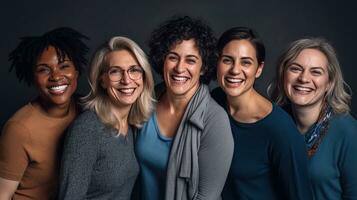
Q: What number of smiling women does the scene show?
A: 5